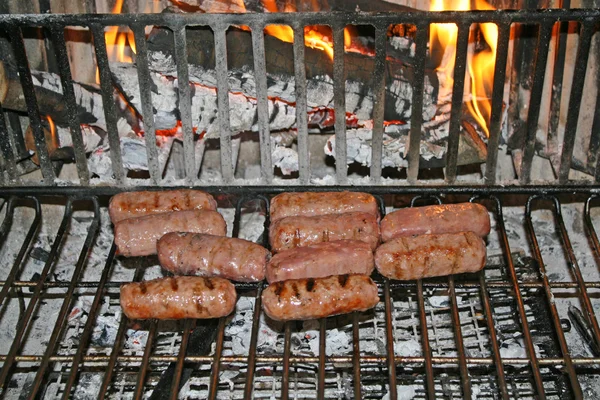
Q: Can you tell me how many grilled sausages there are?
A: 10